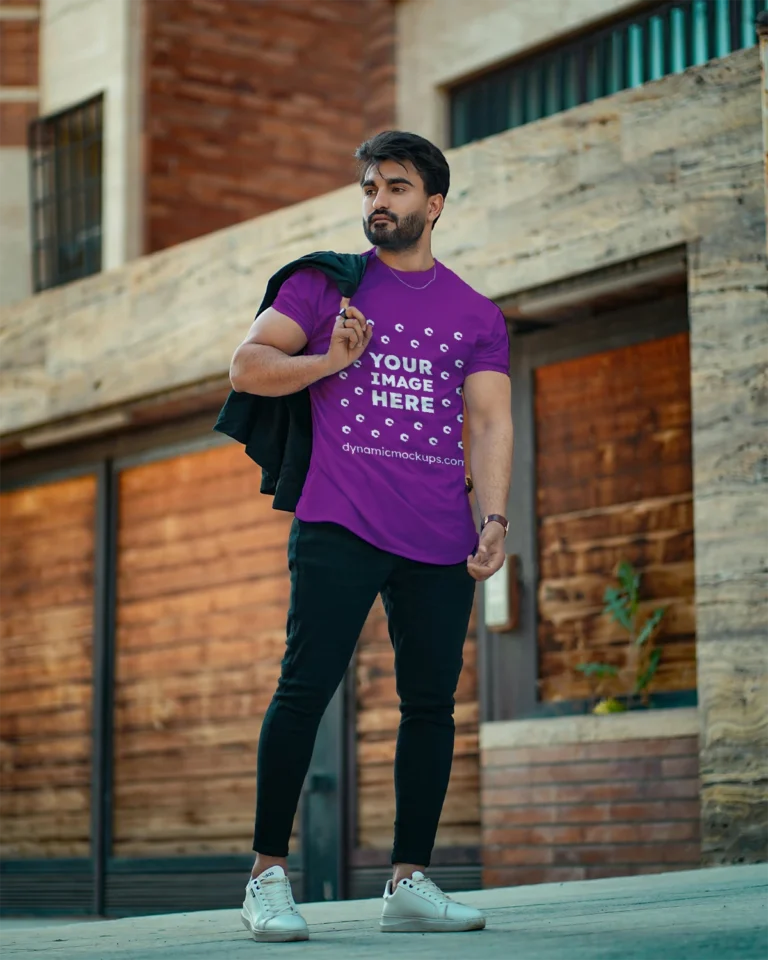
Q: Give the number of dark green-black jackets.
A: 1